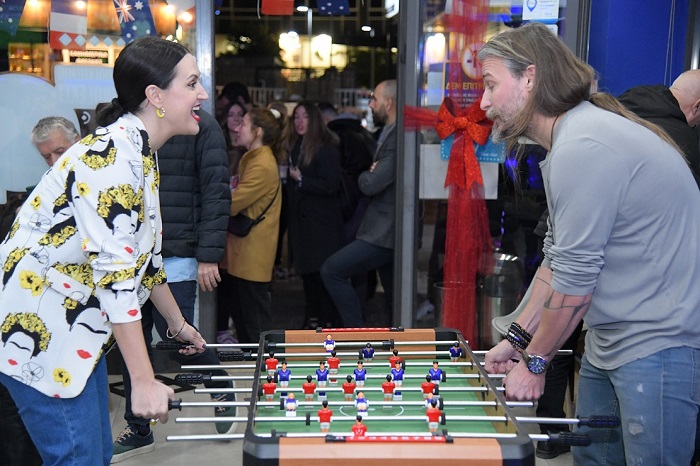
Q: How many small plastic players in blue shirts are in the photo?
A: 11